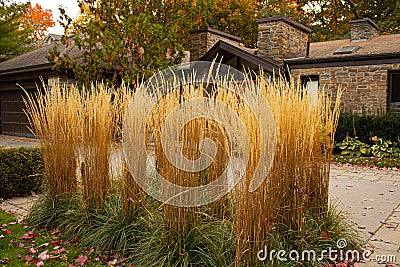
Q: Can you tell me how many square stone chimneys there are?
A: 3